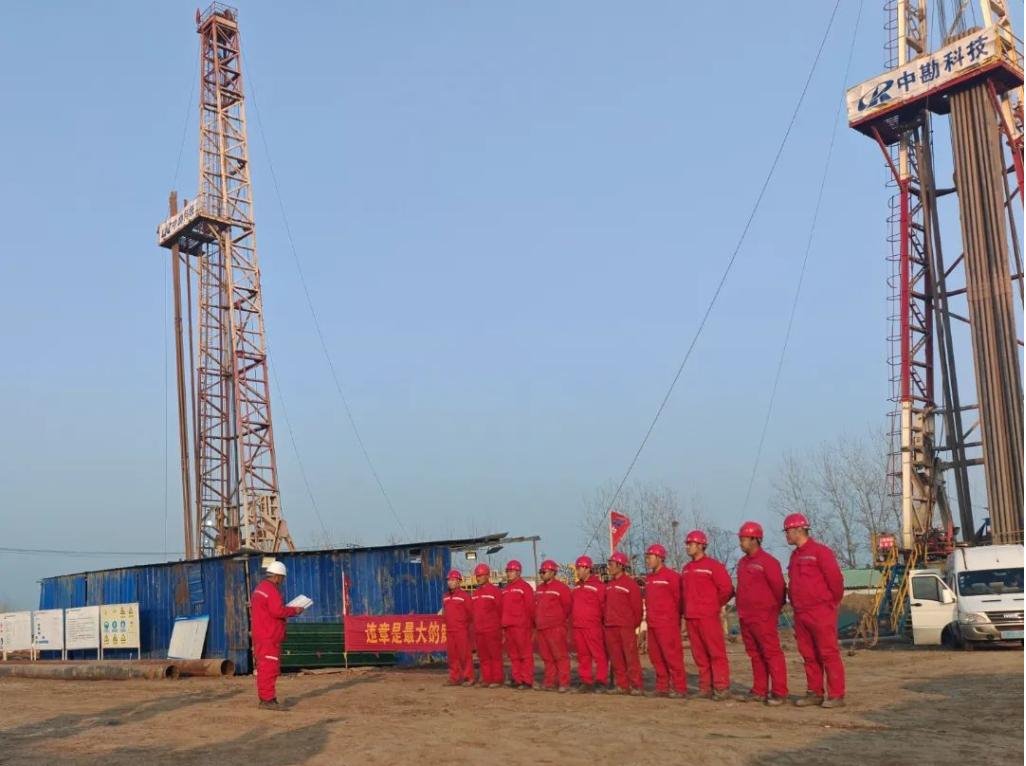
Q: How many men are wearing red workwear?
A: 11